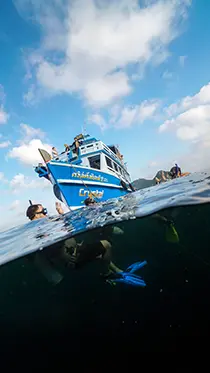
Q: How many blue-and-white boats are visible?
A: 1